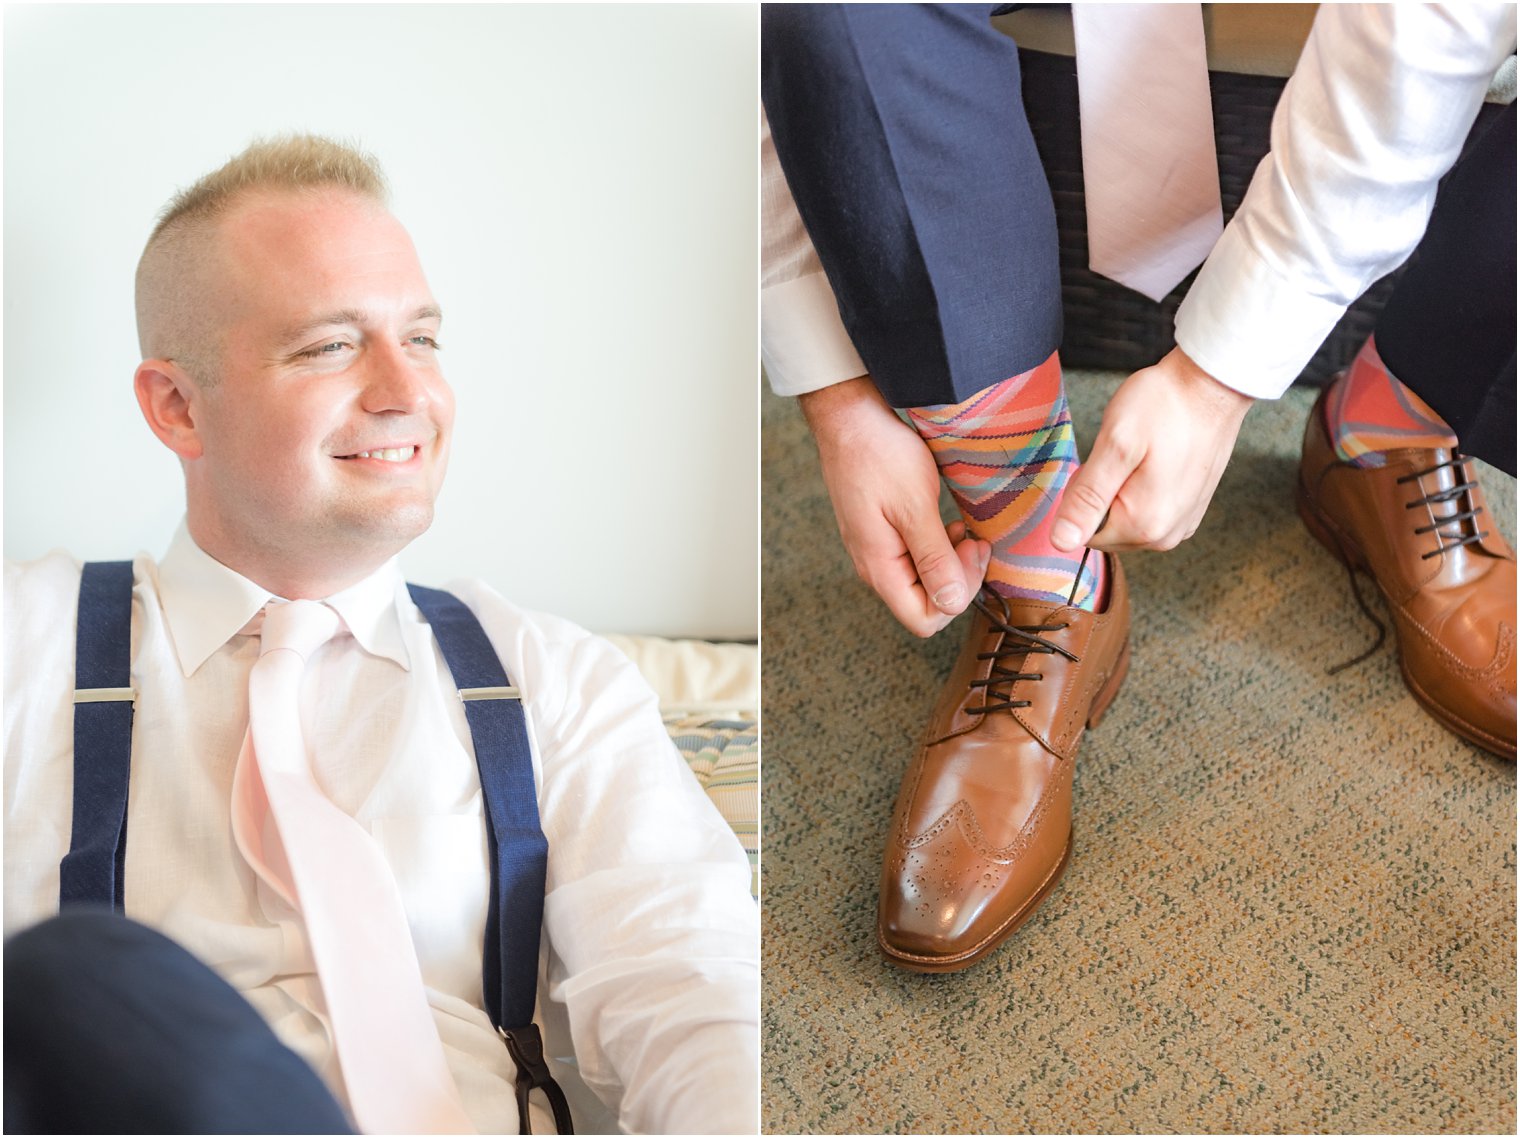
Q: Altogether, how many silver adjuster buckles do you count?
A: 2